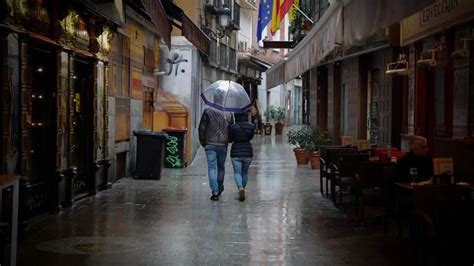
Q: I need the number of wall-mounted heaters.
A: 3